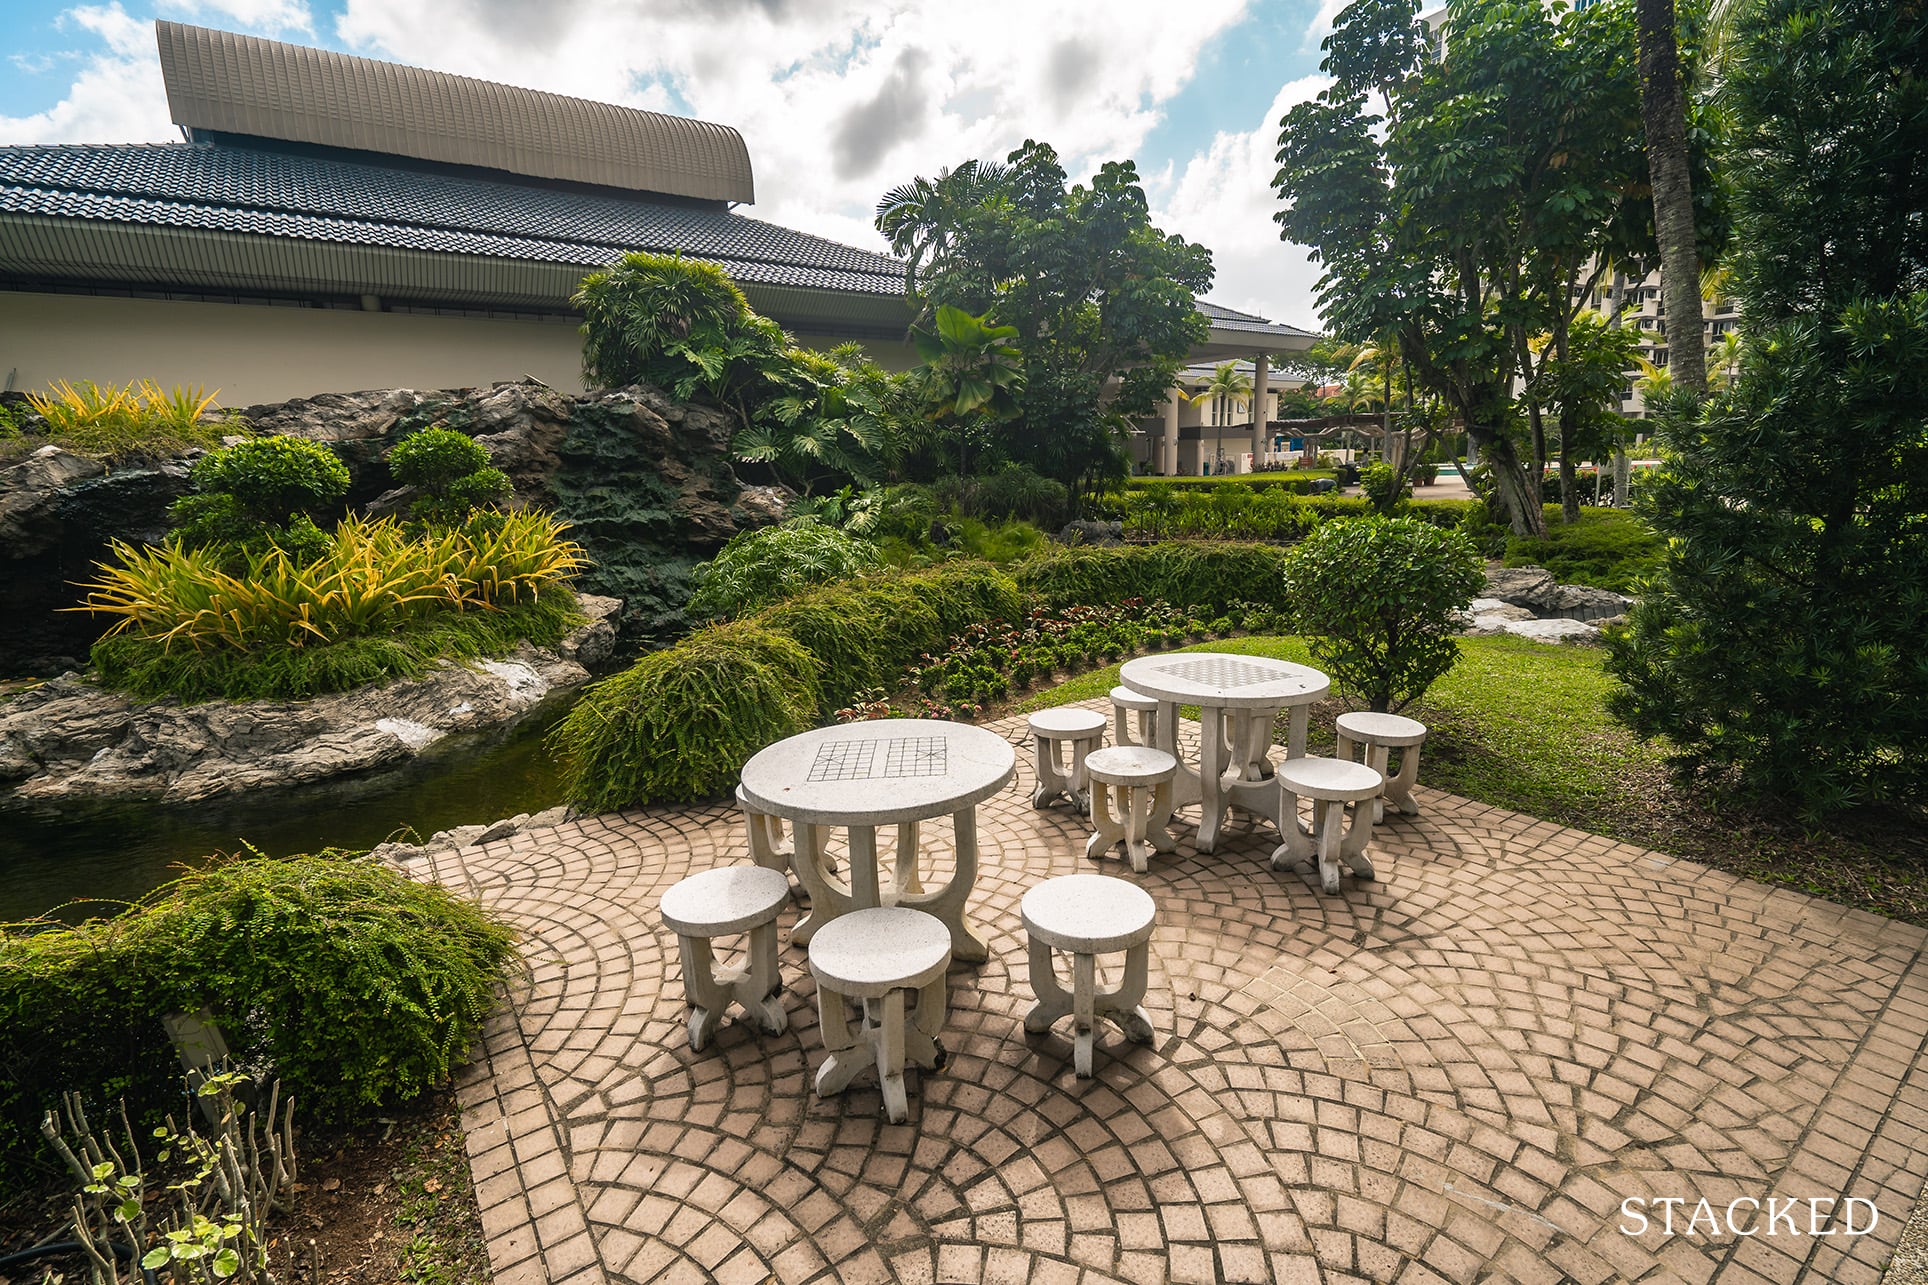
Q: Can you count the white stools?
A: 10